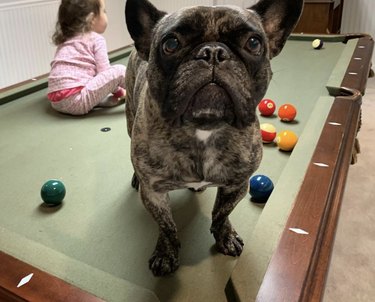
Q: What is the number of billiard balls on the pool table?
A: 7